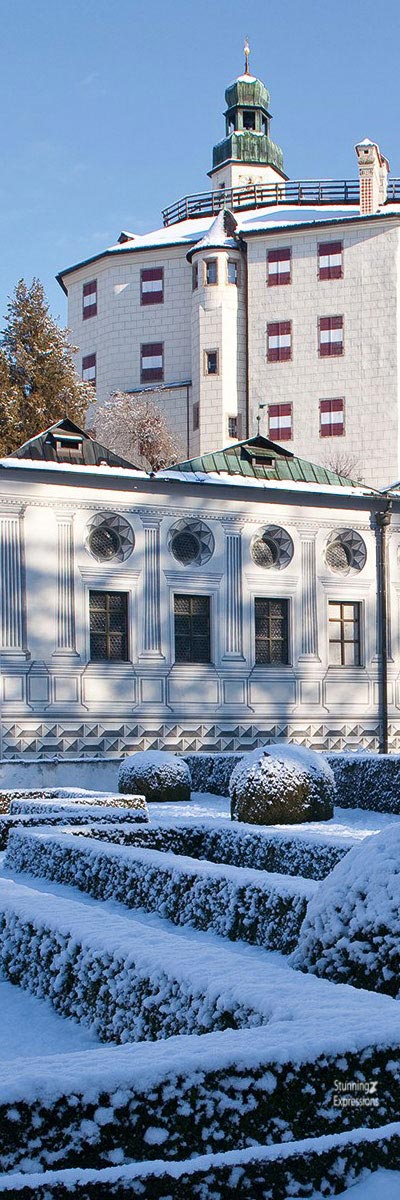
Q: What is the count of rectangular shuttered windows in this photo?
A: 10